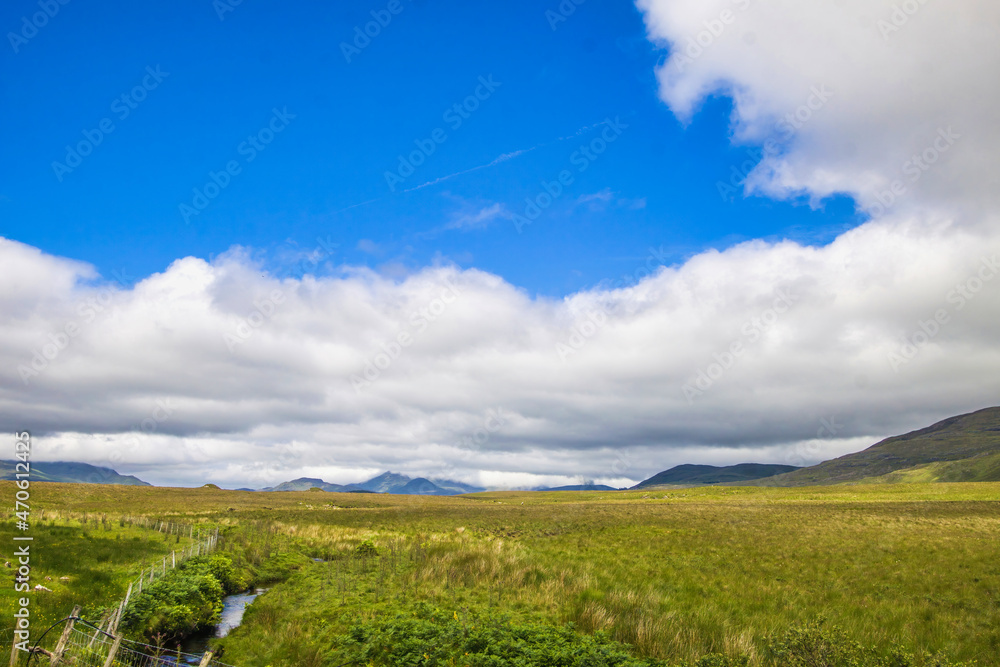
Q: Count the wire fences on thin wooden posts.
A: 1